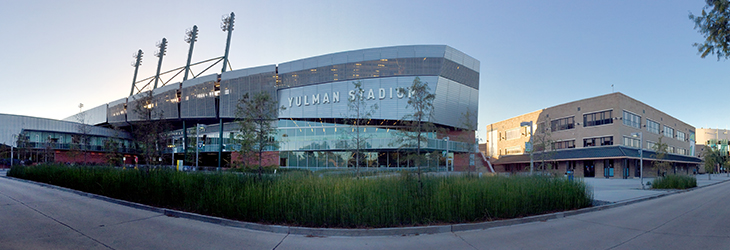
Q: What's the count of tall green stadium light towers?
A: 4